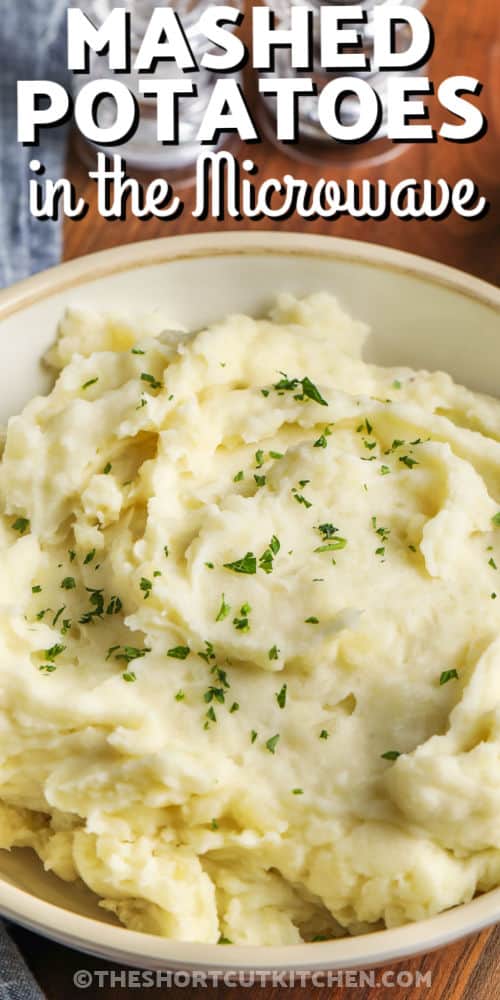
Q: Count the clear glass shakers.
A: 2